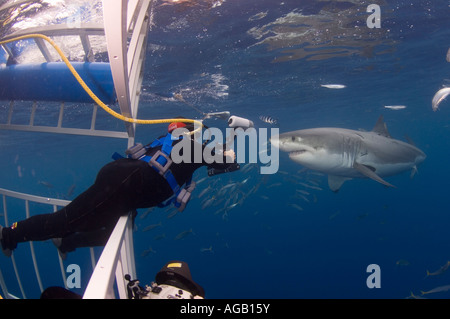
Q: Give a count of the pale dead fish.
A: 3